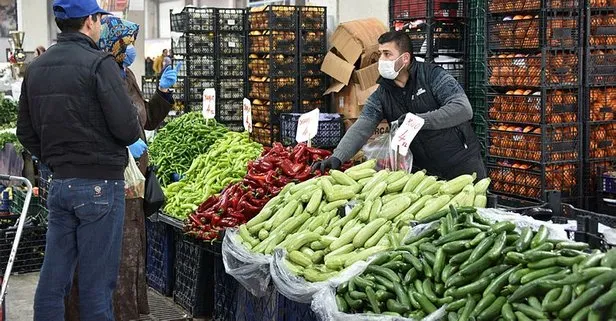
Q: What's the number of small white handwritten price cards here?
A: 4